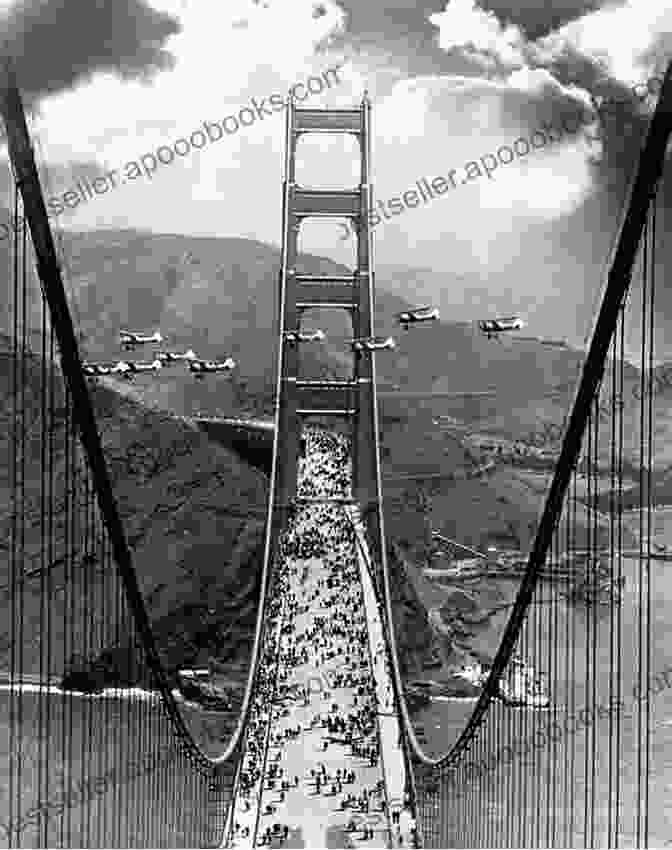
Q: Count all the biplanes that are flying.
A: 9